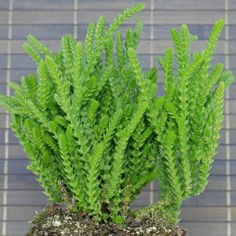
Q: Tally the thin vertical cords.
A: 4